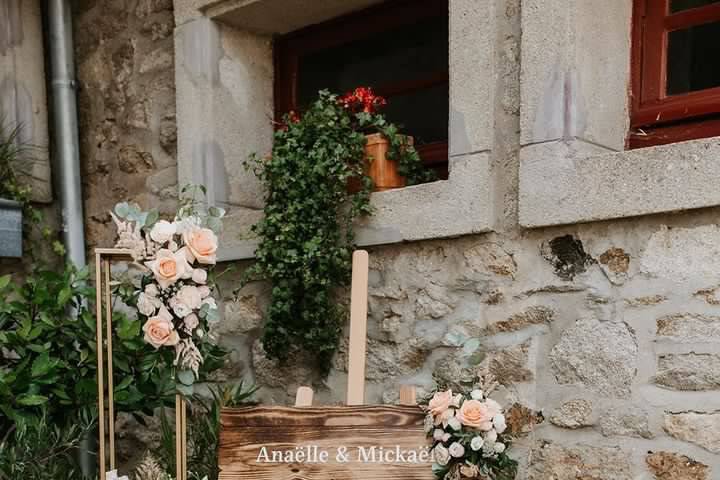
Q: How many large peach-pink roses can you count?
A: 5